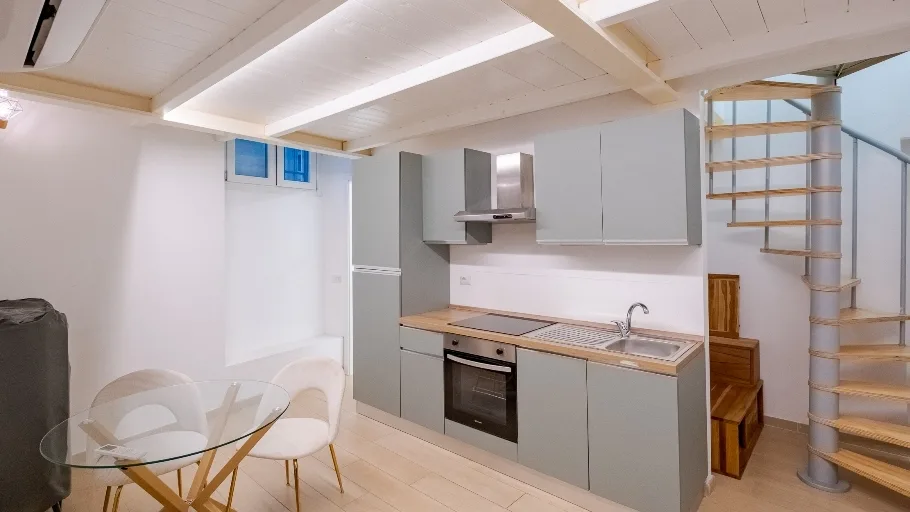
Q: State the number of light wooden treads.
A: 12